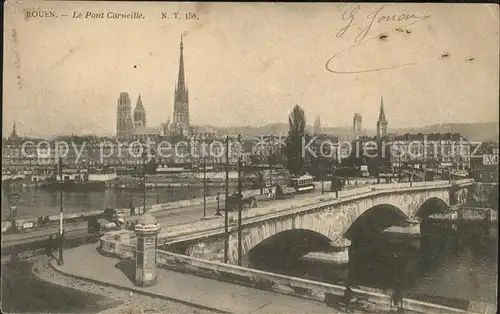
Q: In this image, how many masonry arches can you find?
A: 3